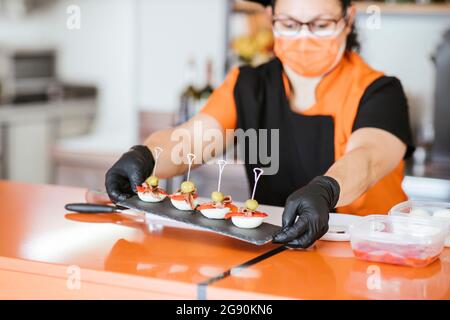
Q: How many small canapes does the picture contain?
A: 4